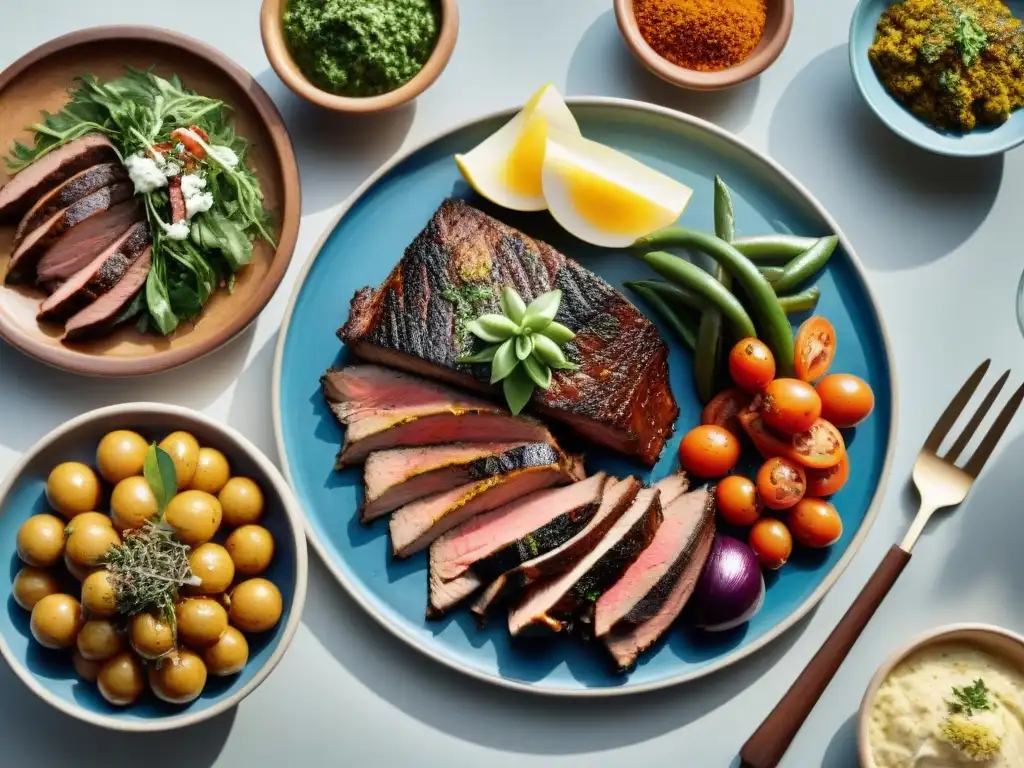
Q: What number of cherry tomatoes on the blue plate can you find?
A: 12